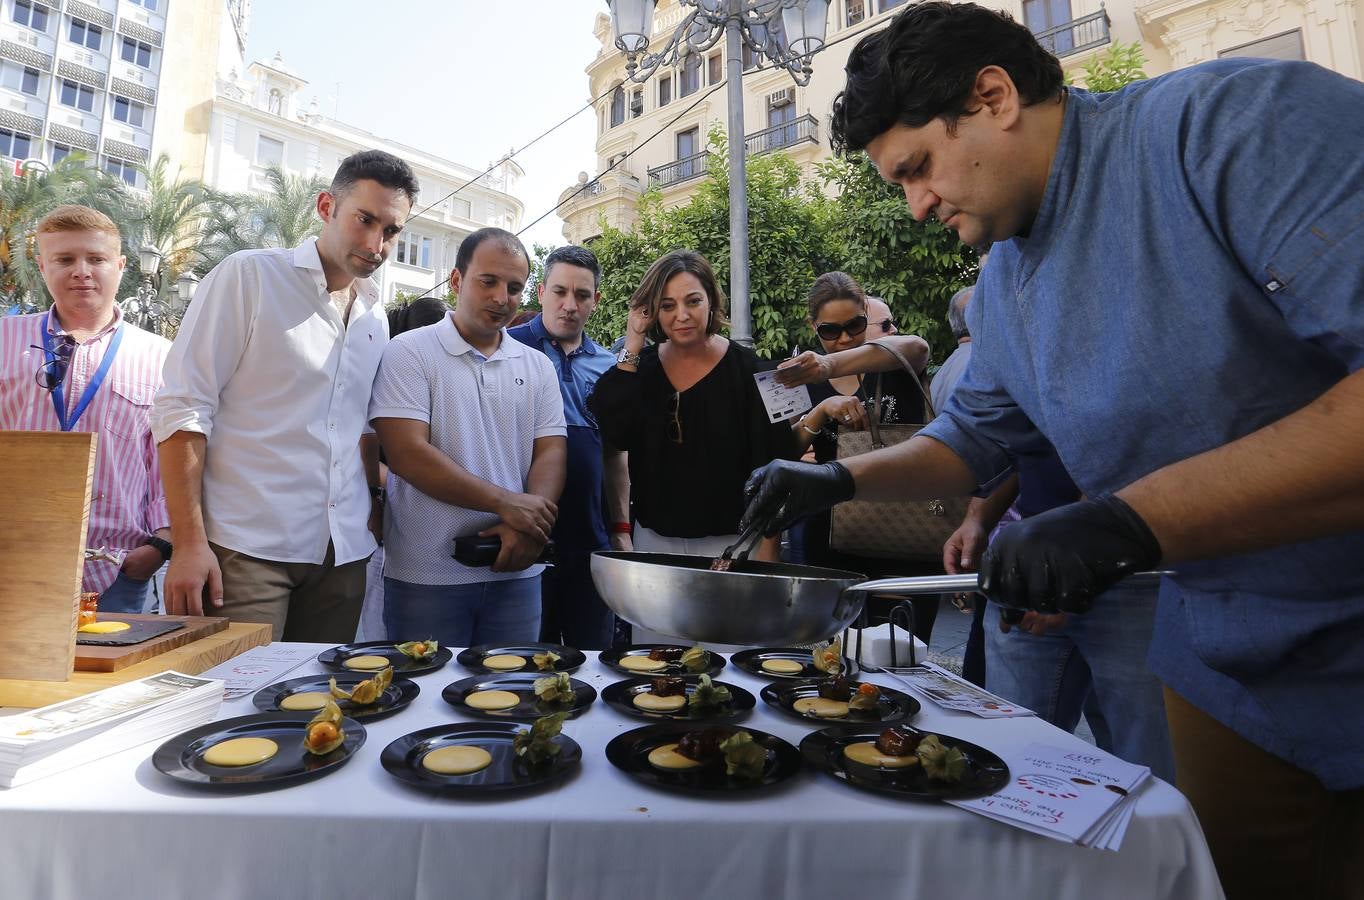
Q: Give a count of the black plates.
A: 12